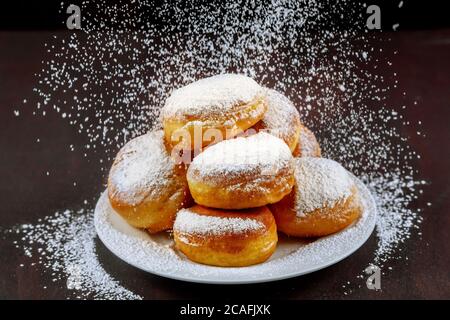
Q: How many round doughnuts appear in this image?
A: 7